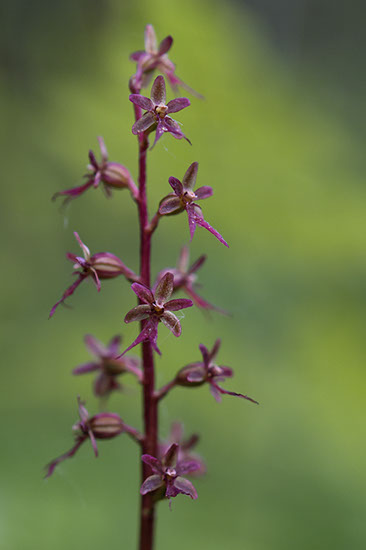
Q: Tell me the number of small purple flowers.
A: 12